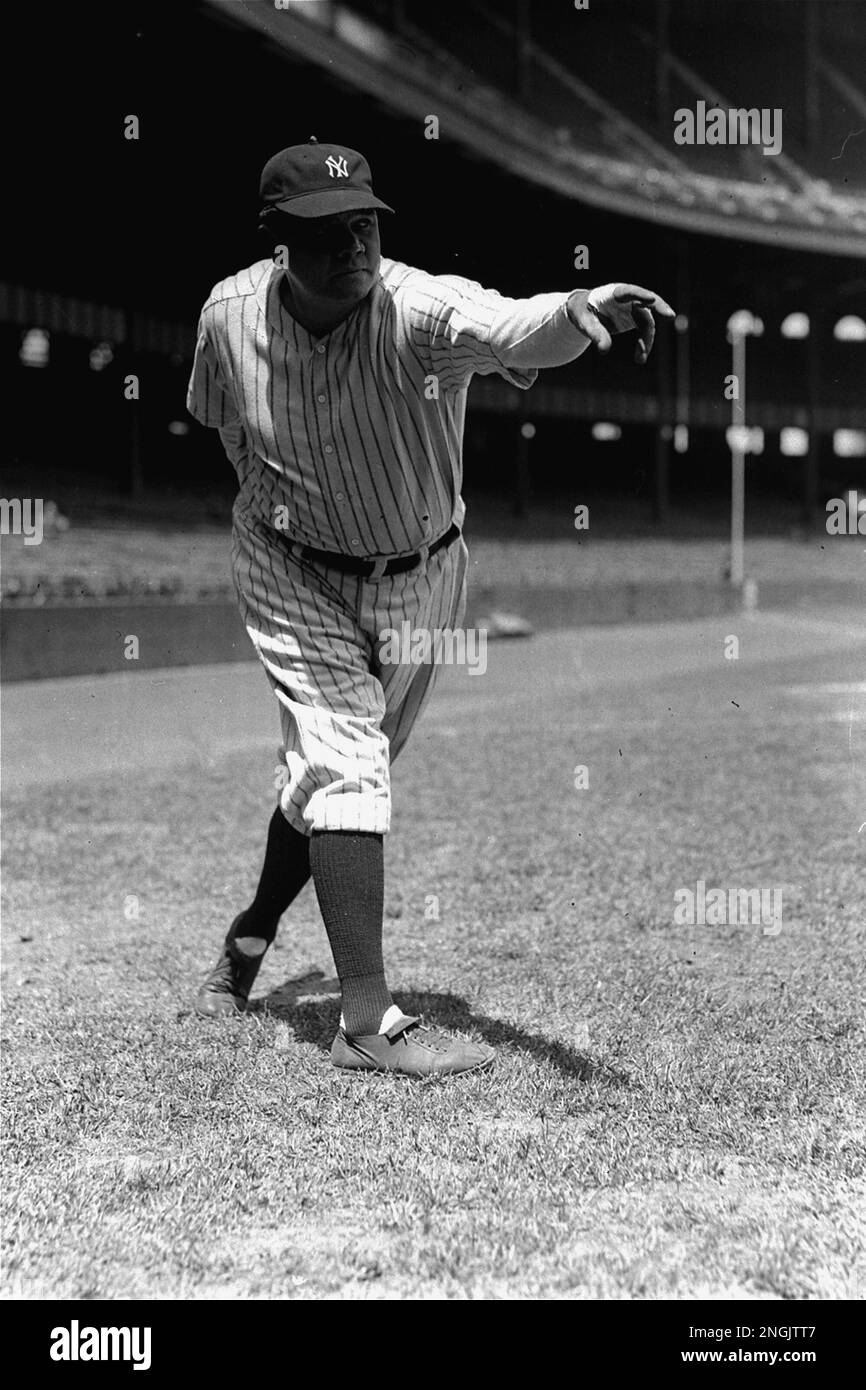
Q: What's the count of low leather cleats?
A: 2